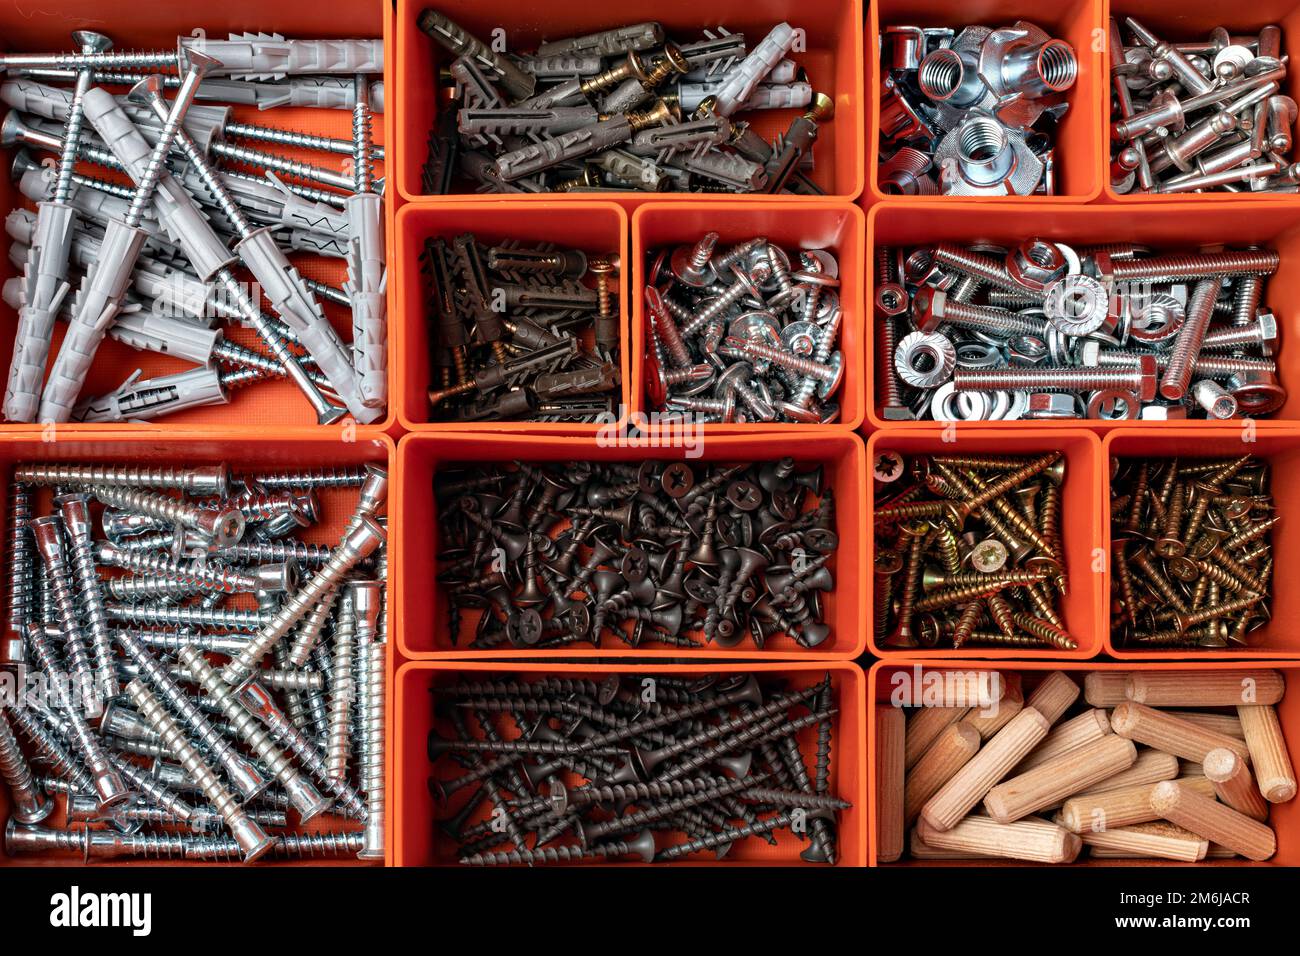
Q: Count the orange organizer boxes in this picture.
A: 13